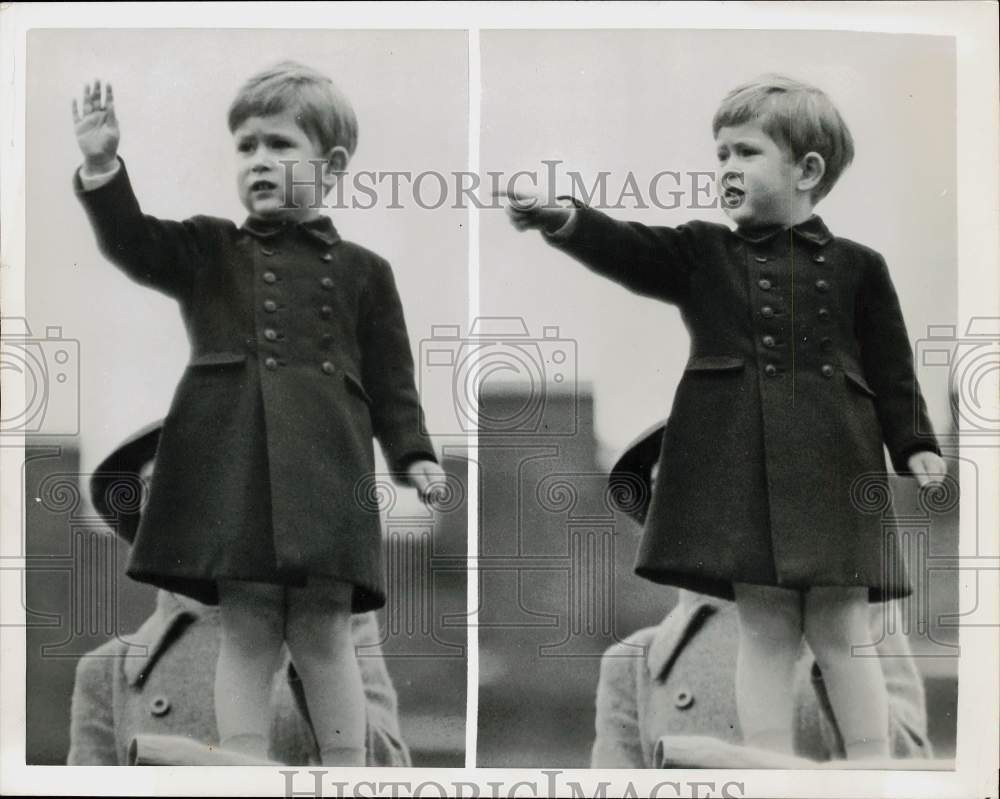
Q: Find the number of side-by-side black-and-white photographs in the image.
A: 2